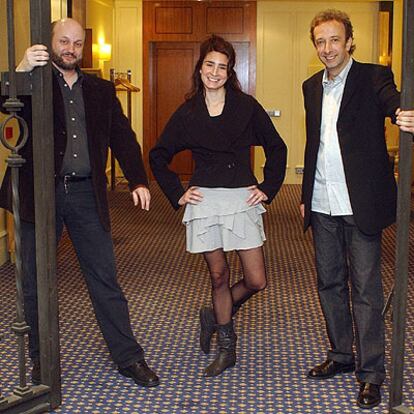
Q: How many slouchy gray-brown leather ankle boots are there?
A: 2